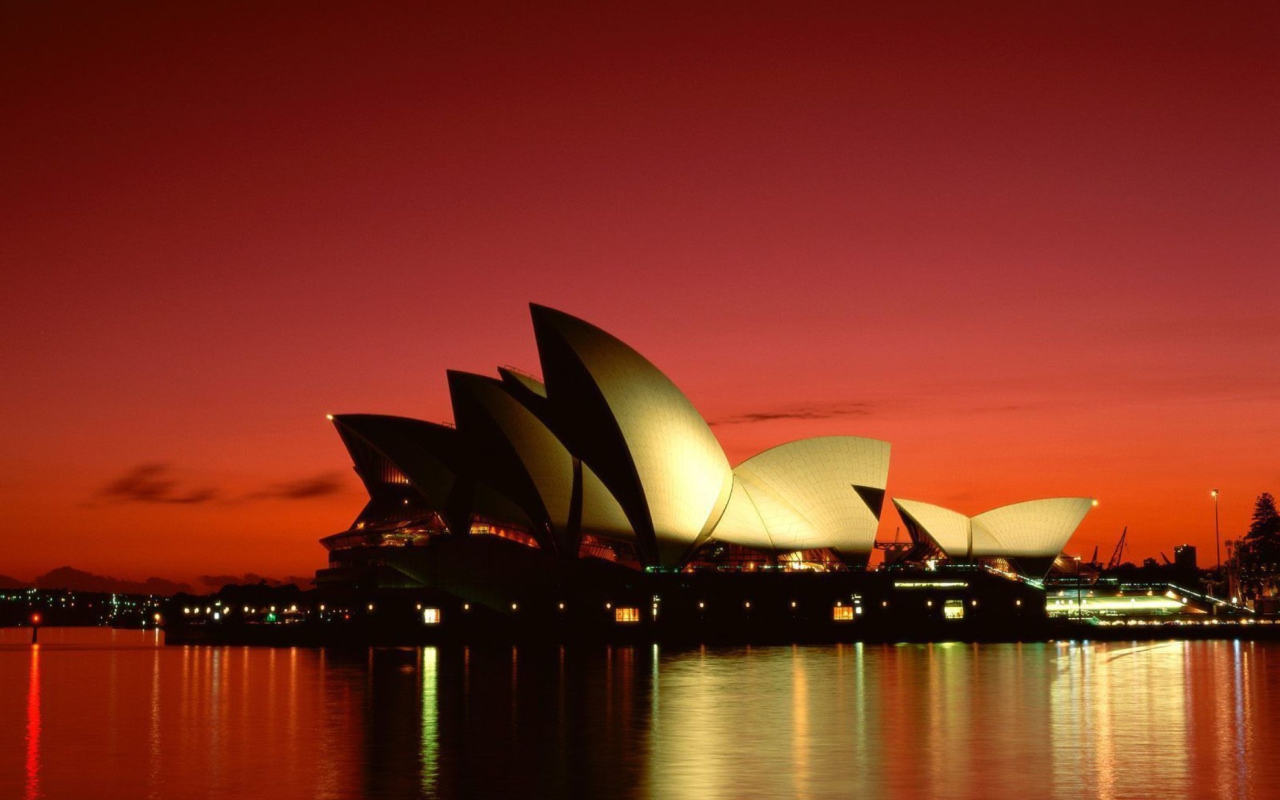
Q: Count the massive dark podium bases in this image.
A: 1